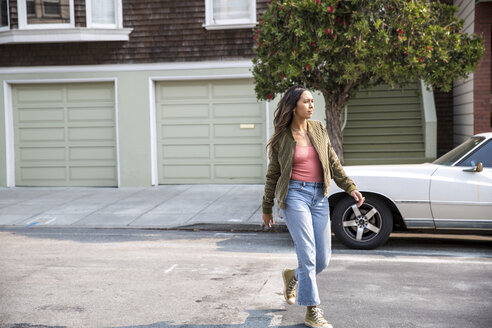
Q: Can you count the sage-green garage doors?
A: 2